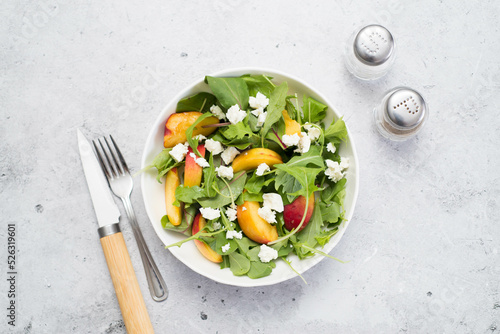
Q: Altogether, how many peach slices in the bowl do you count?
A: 8